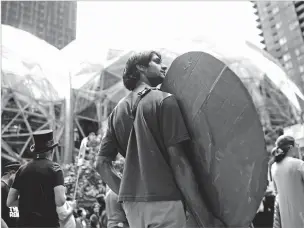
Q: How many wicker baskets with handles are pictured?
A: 0